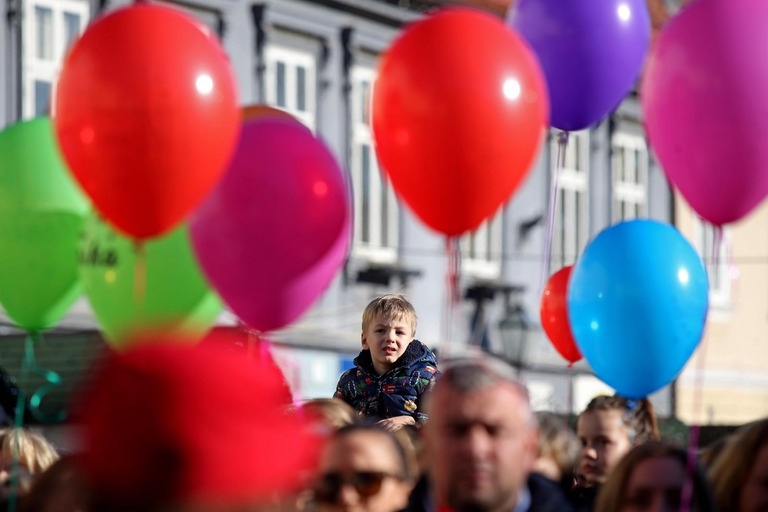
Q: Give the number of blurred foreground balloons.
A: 1